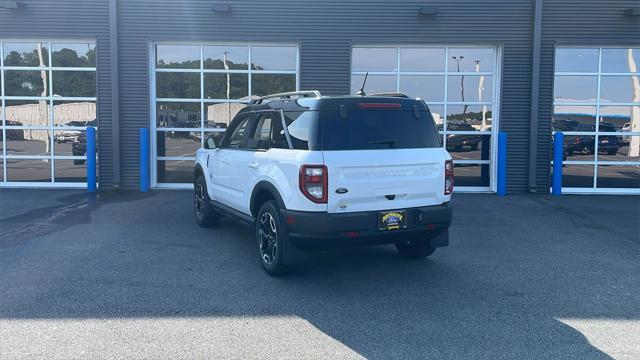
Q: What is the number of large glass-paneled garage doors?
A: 4